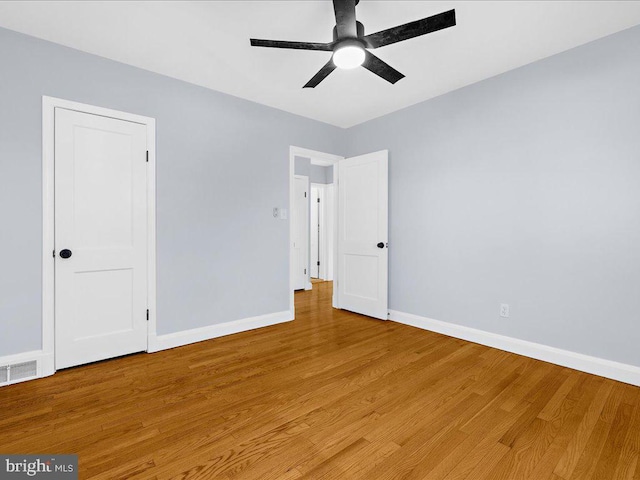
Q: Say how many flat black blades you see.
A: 5